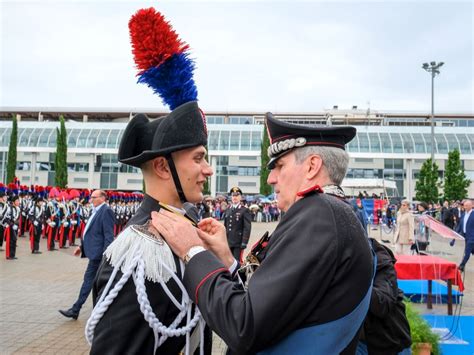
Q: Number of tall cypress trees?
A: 3